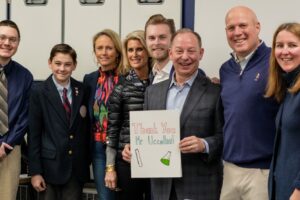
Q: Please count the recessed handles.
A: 3